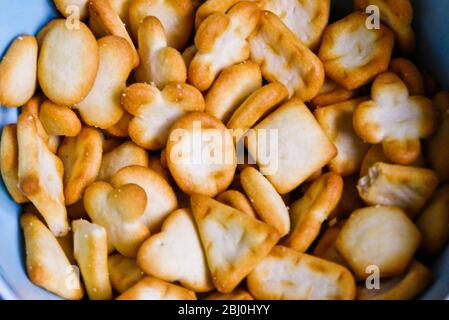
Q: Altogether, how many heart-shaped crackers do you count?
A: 1